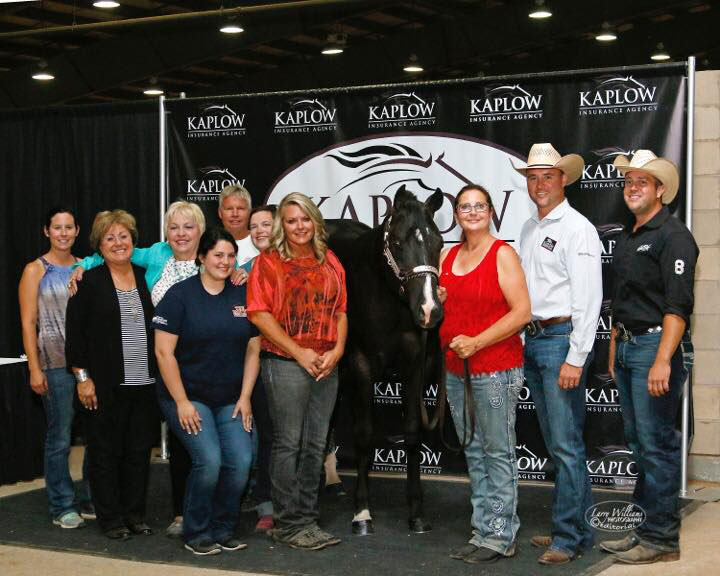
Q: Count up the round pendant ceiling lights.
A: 9